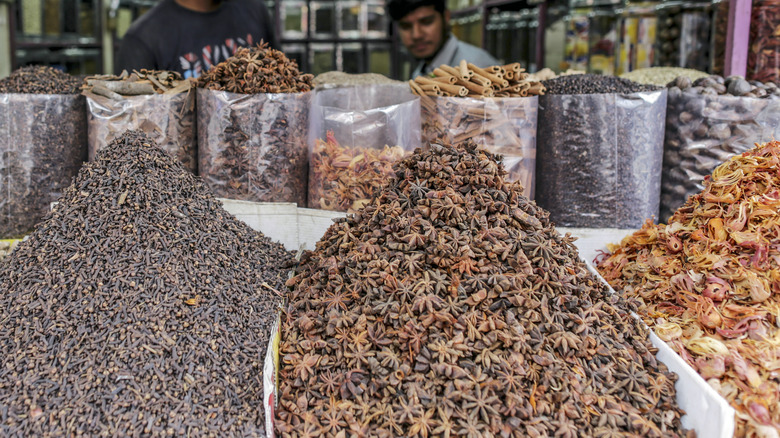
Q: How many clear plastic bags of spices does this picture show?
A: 7